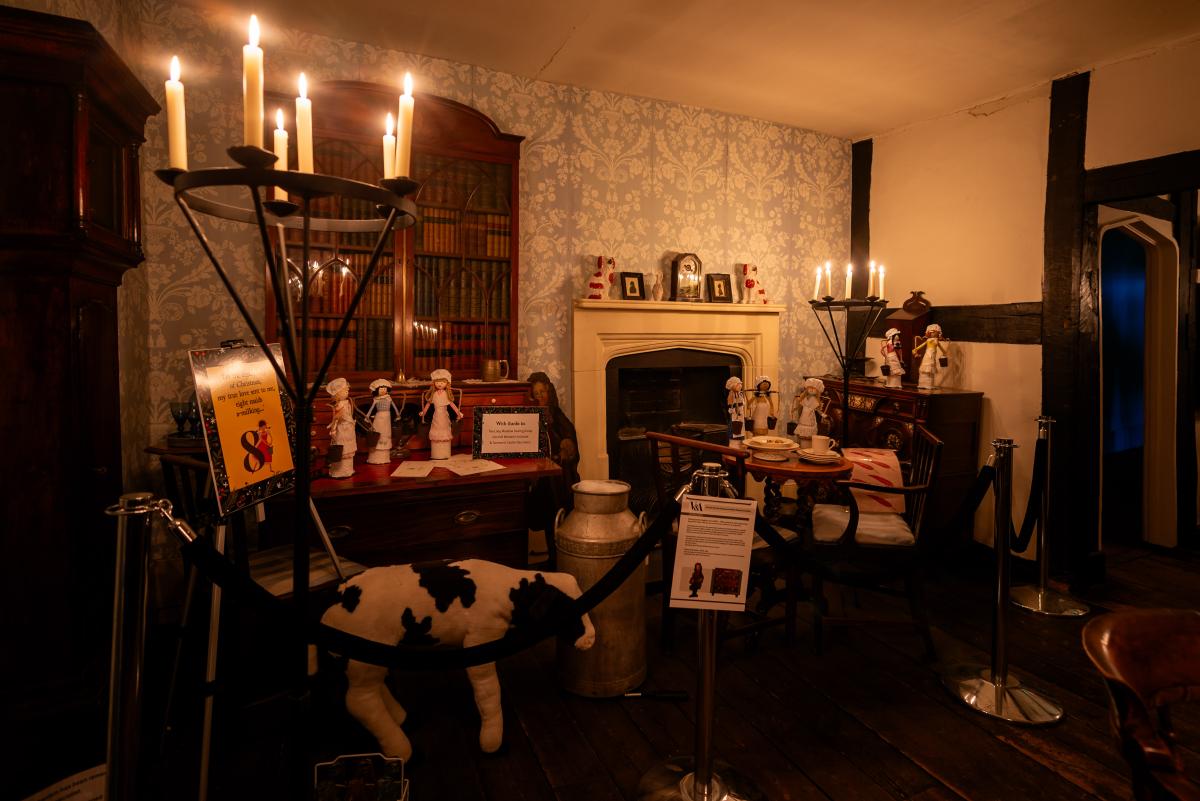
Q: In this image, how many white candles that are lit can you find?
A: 11